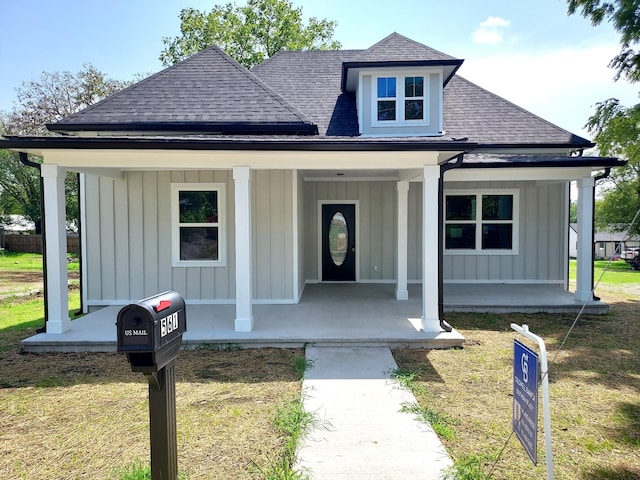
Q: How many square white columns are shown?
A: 5